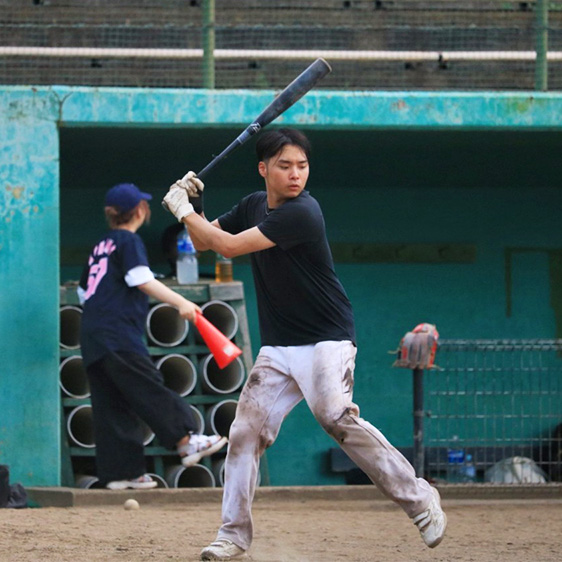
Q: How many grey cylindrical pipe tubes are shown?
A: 14